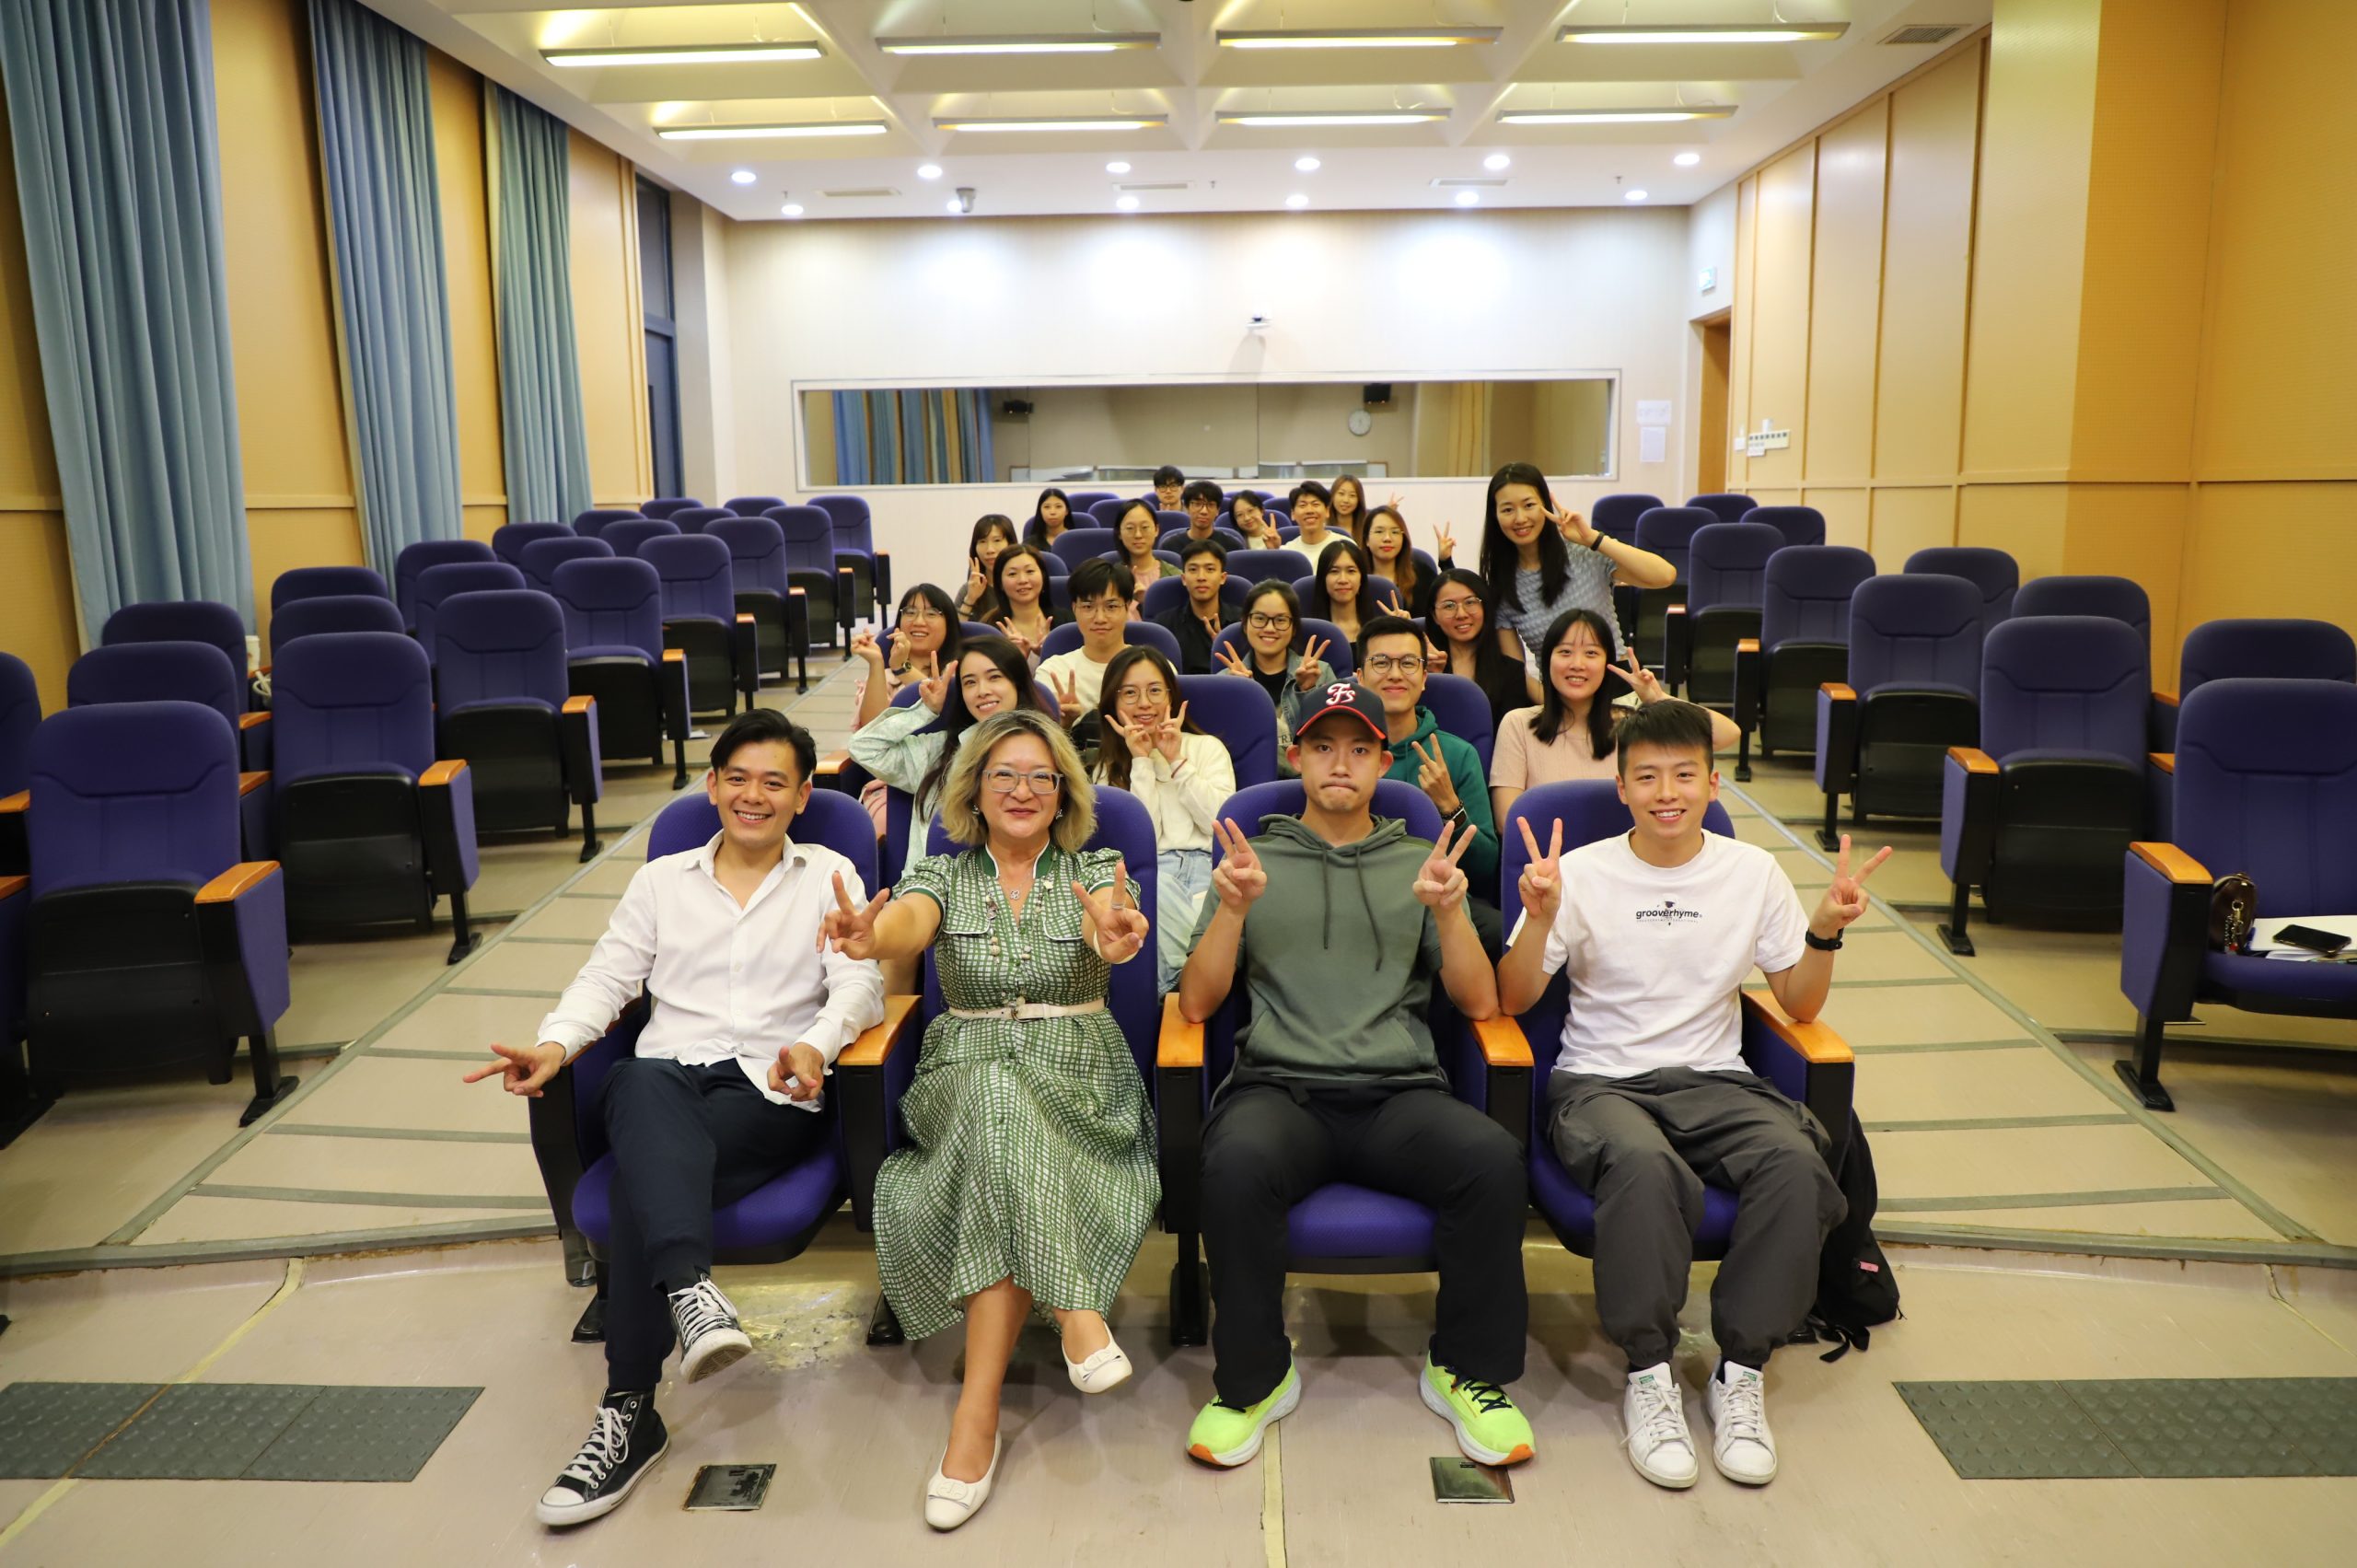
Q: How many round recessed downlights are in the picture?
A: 12